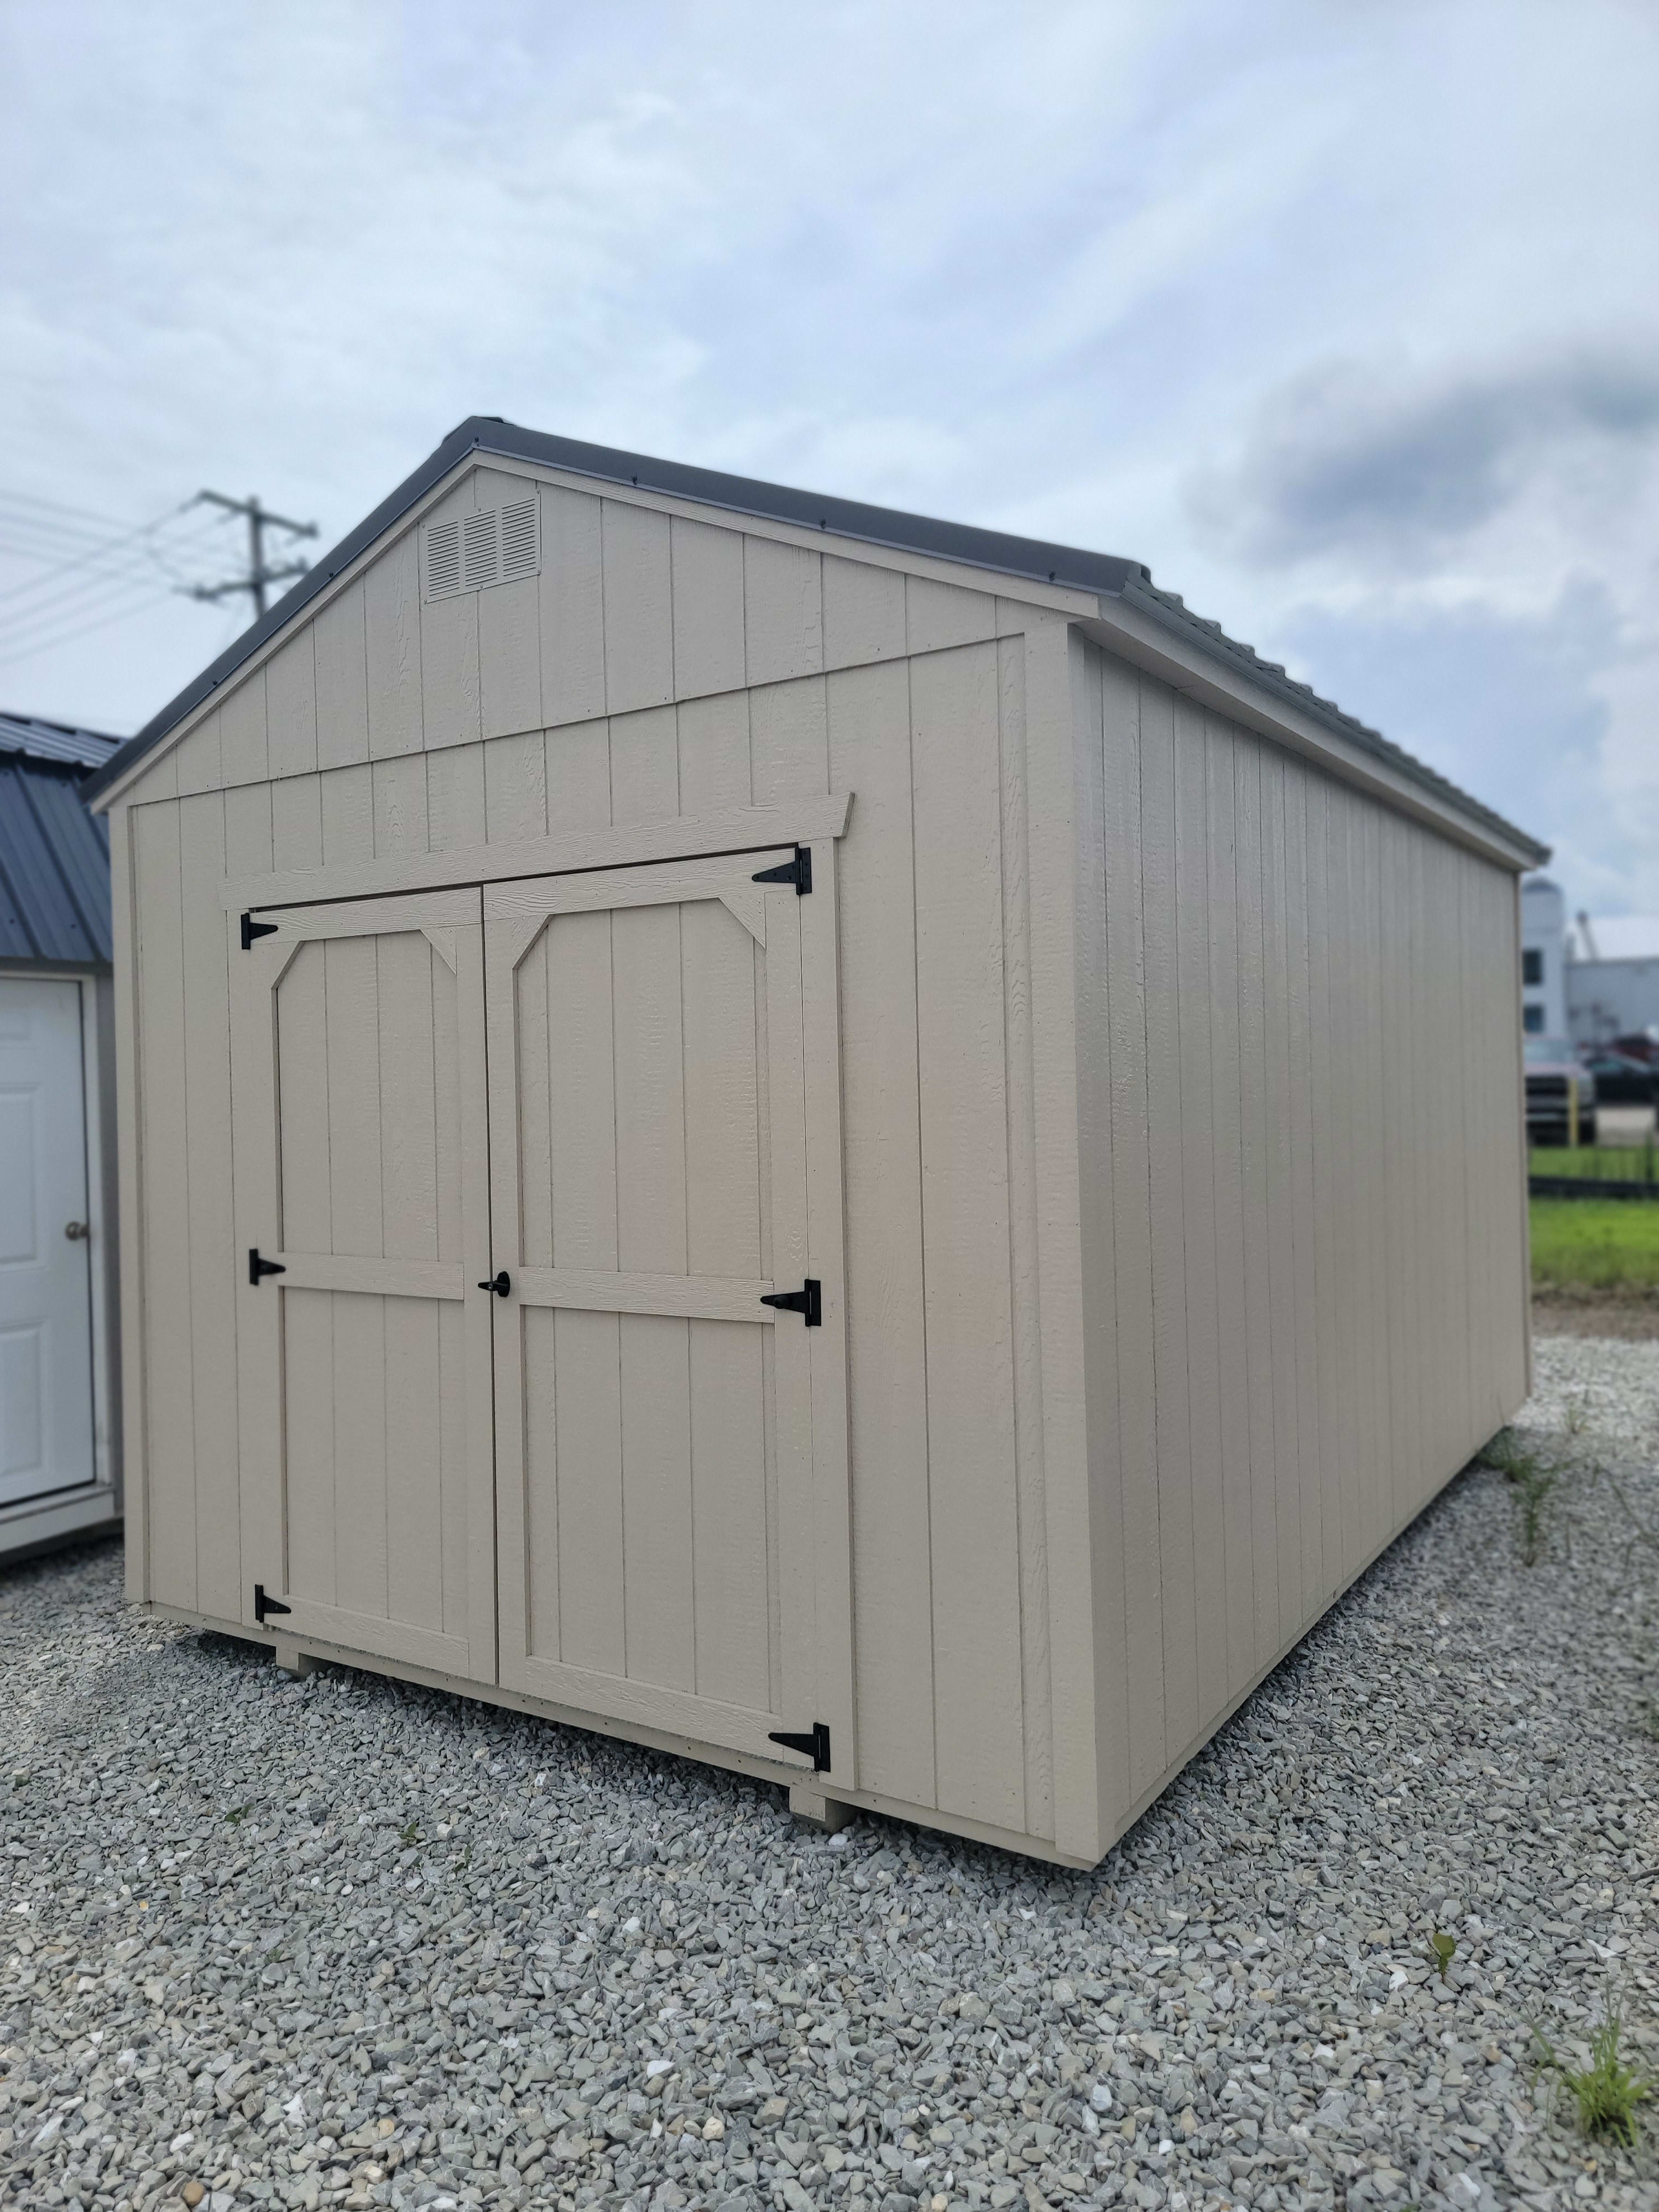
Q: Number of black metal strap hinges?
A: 6